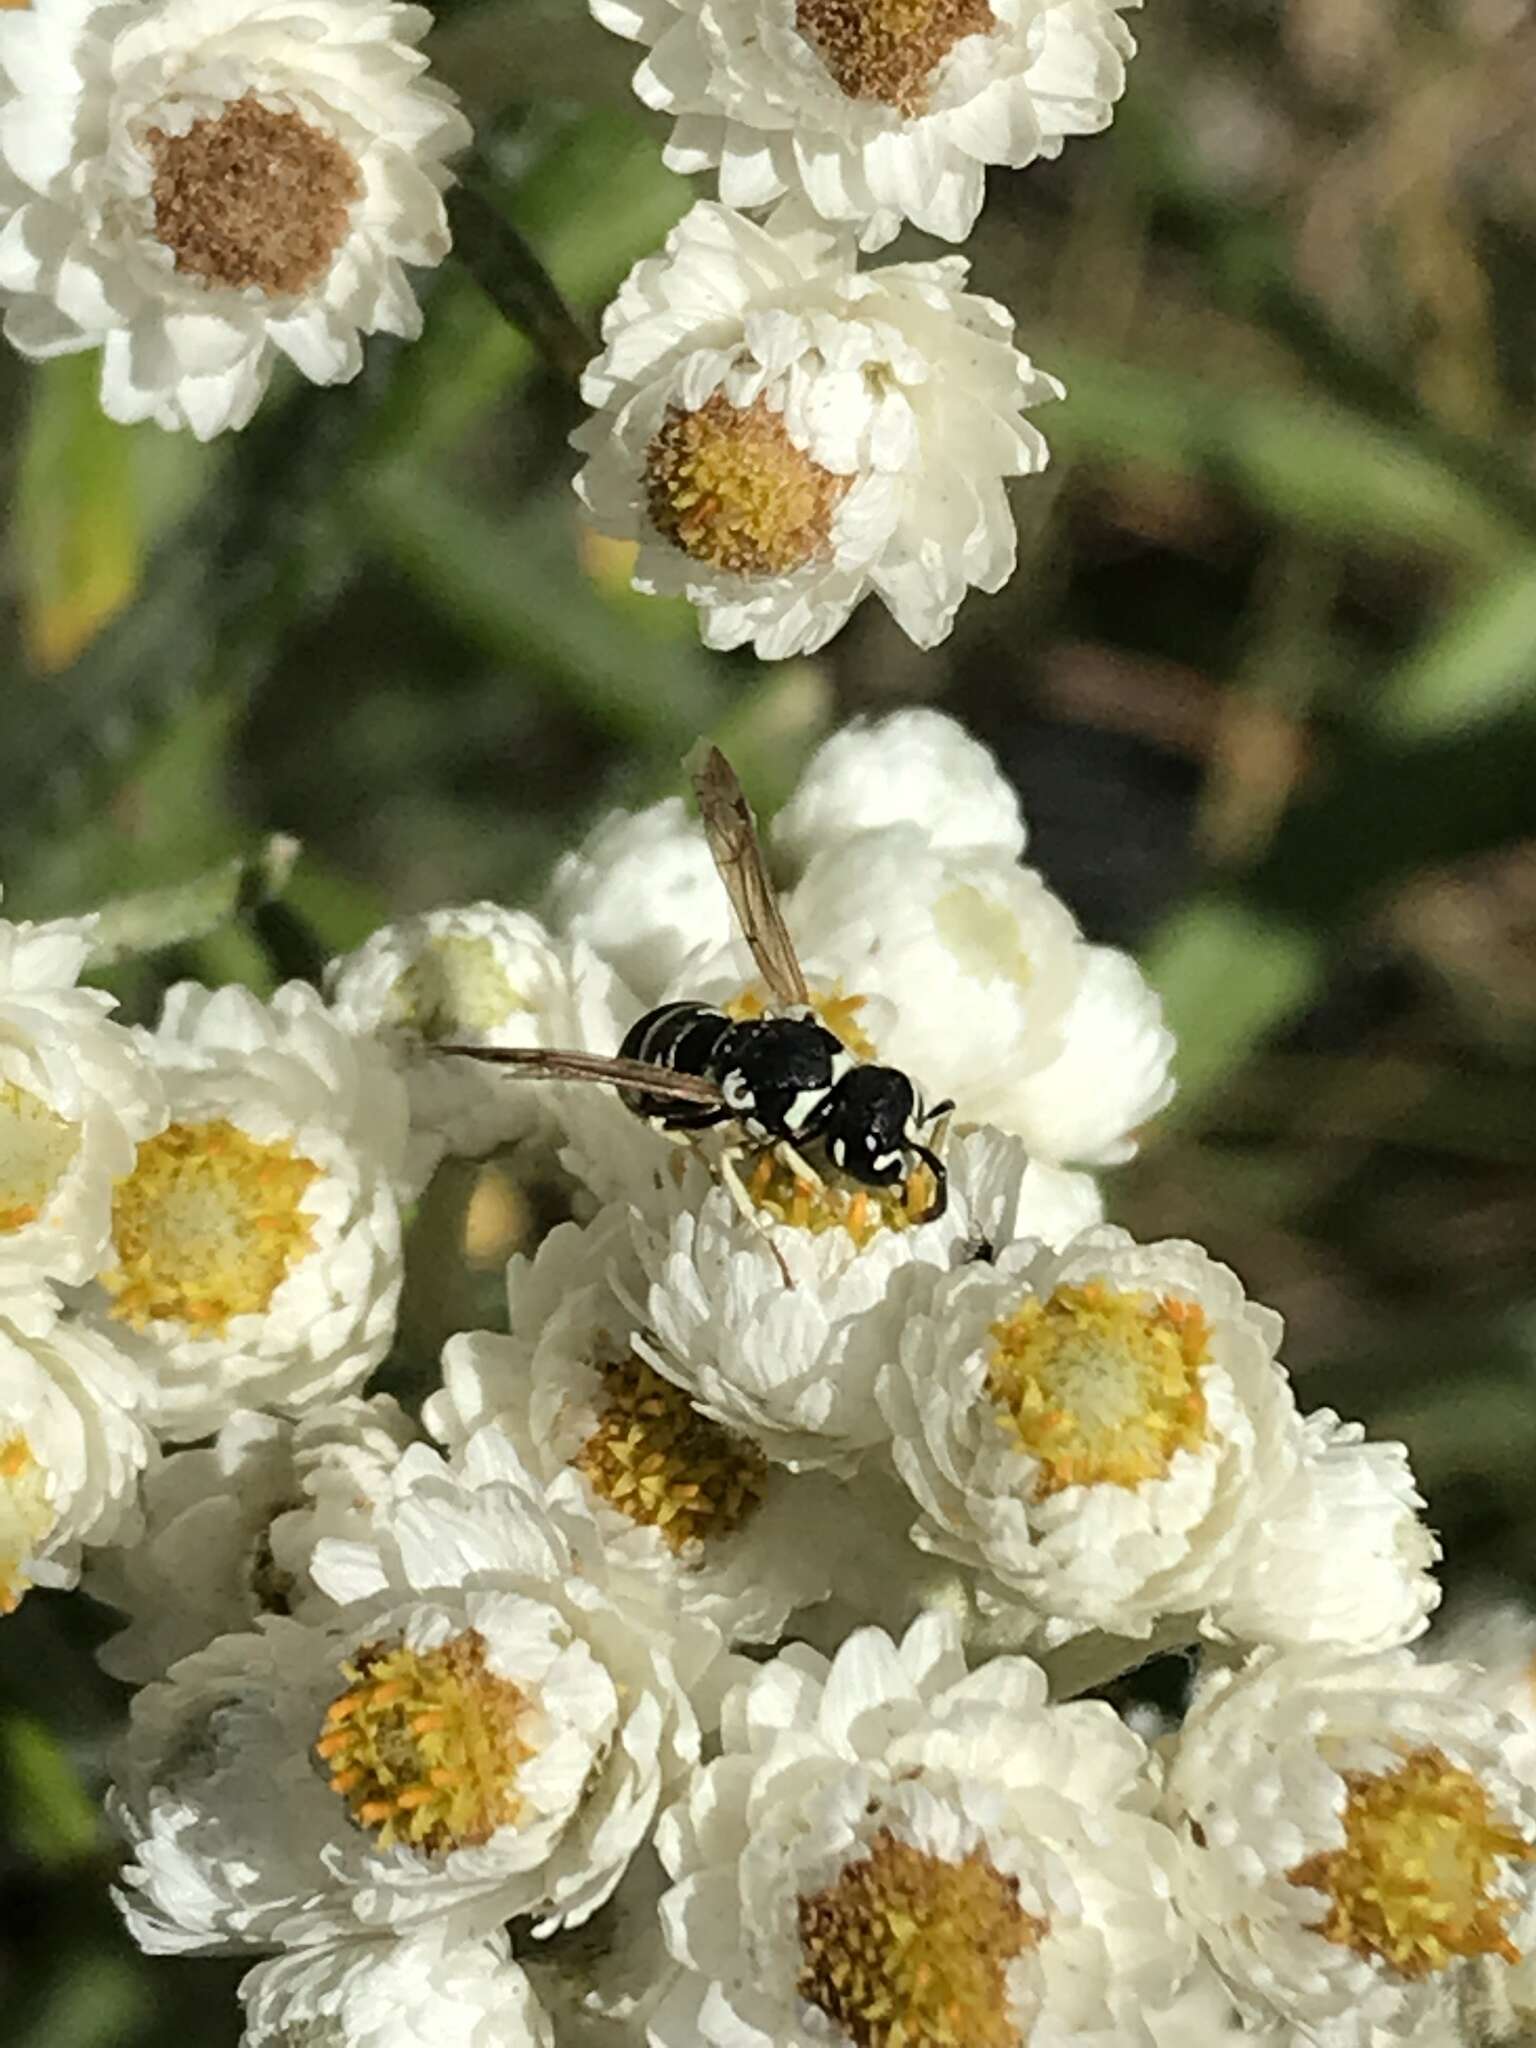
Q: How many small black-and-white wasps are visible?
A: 1